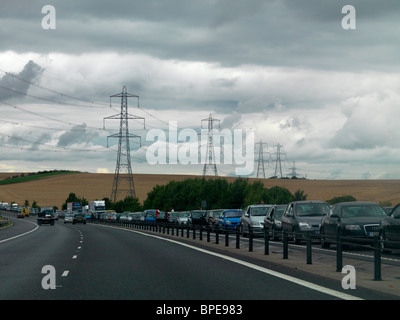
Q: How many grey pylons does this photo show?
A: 5